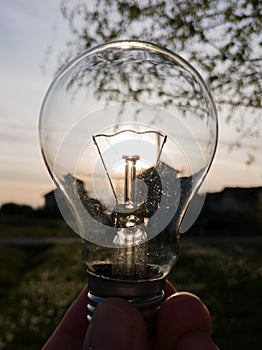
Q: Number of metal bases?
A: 1